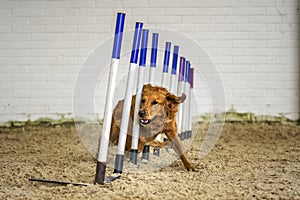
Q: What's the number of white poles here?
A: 9